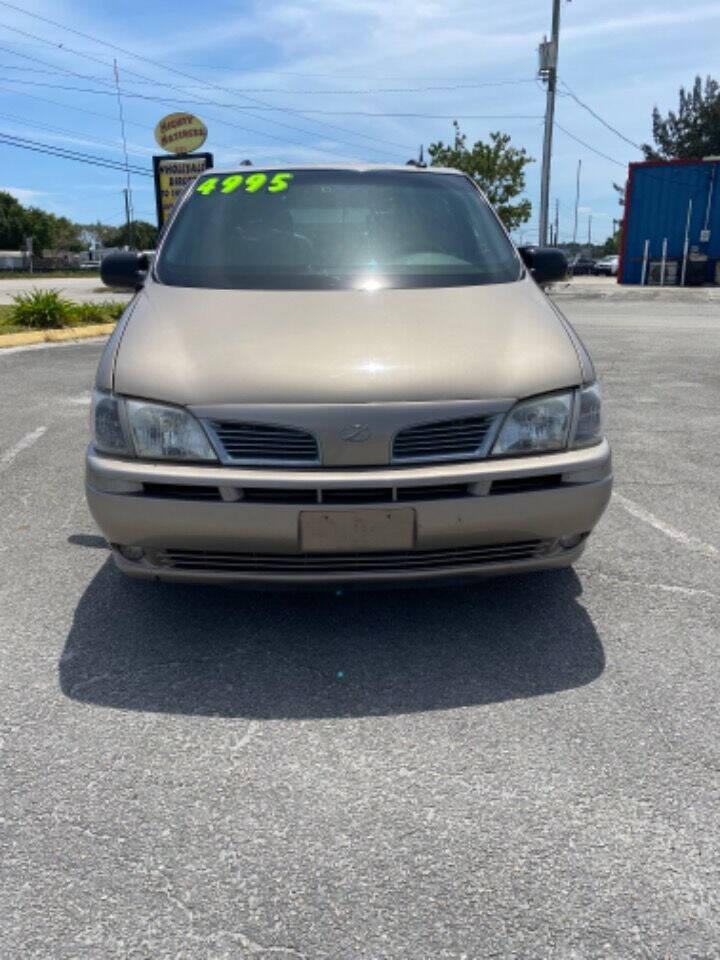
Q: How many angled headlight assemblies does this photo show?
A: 2